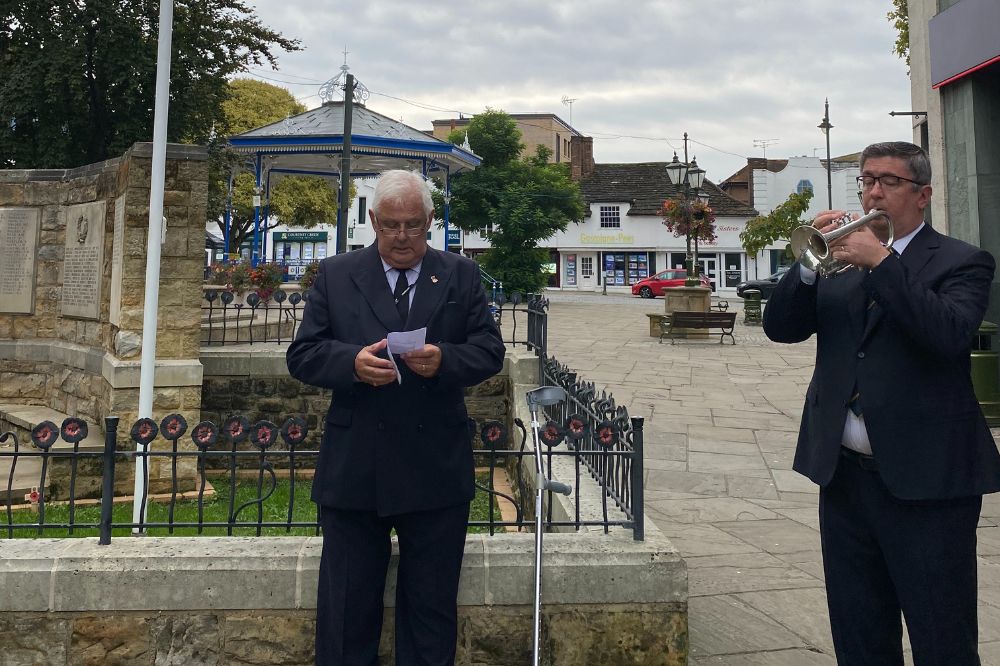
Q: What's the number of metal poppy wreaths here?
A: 12